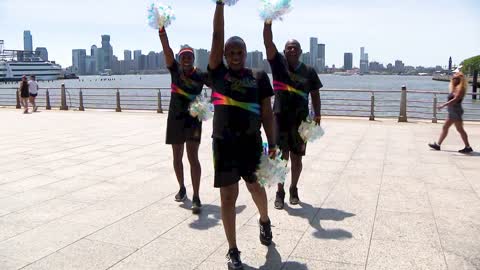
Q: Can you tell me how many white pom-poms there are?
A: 6